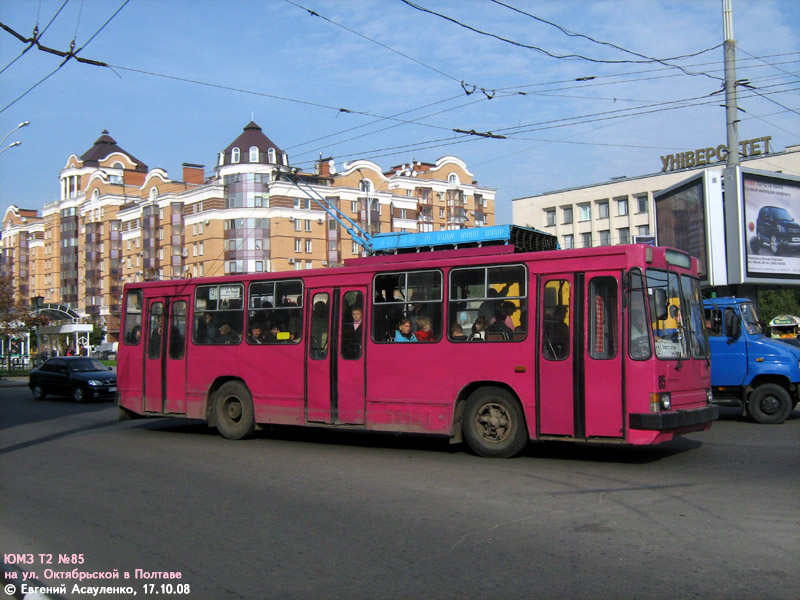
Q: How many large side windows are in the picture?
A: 4